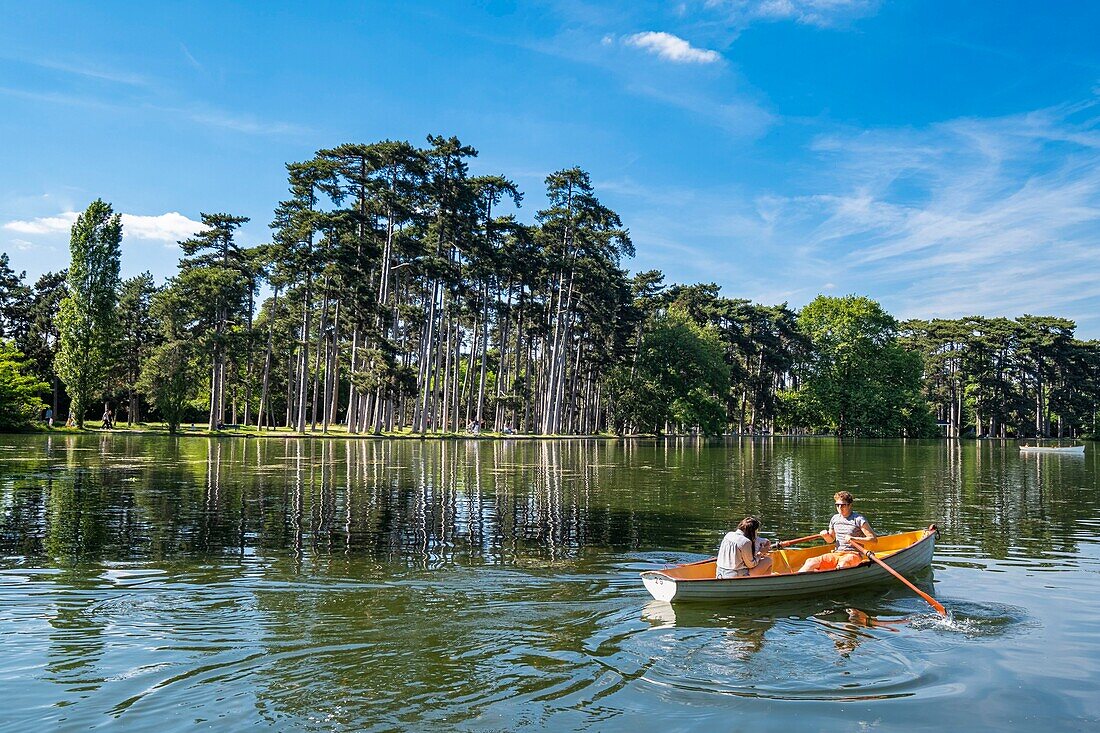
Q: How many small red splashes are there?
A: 0